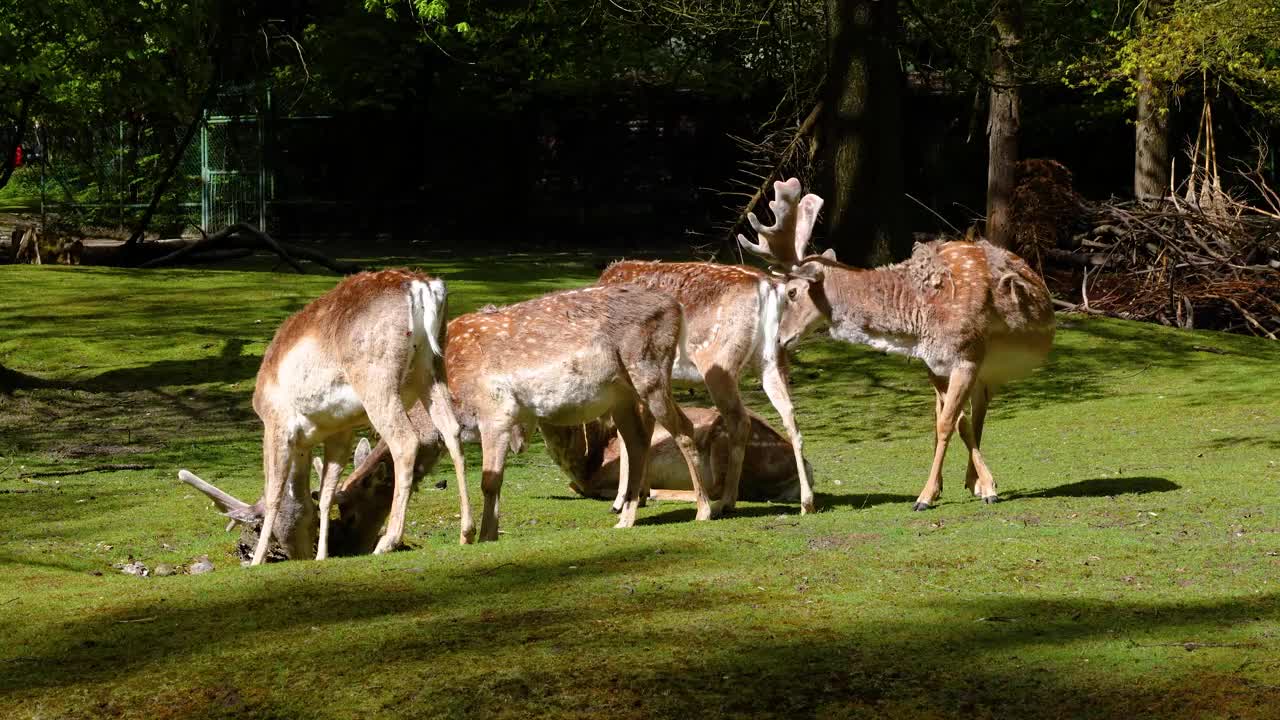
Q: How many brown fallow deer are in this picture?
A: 5